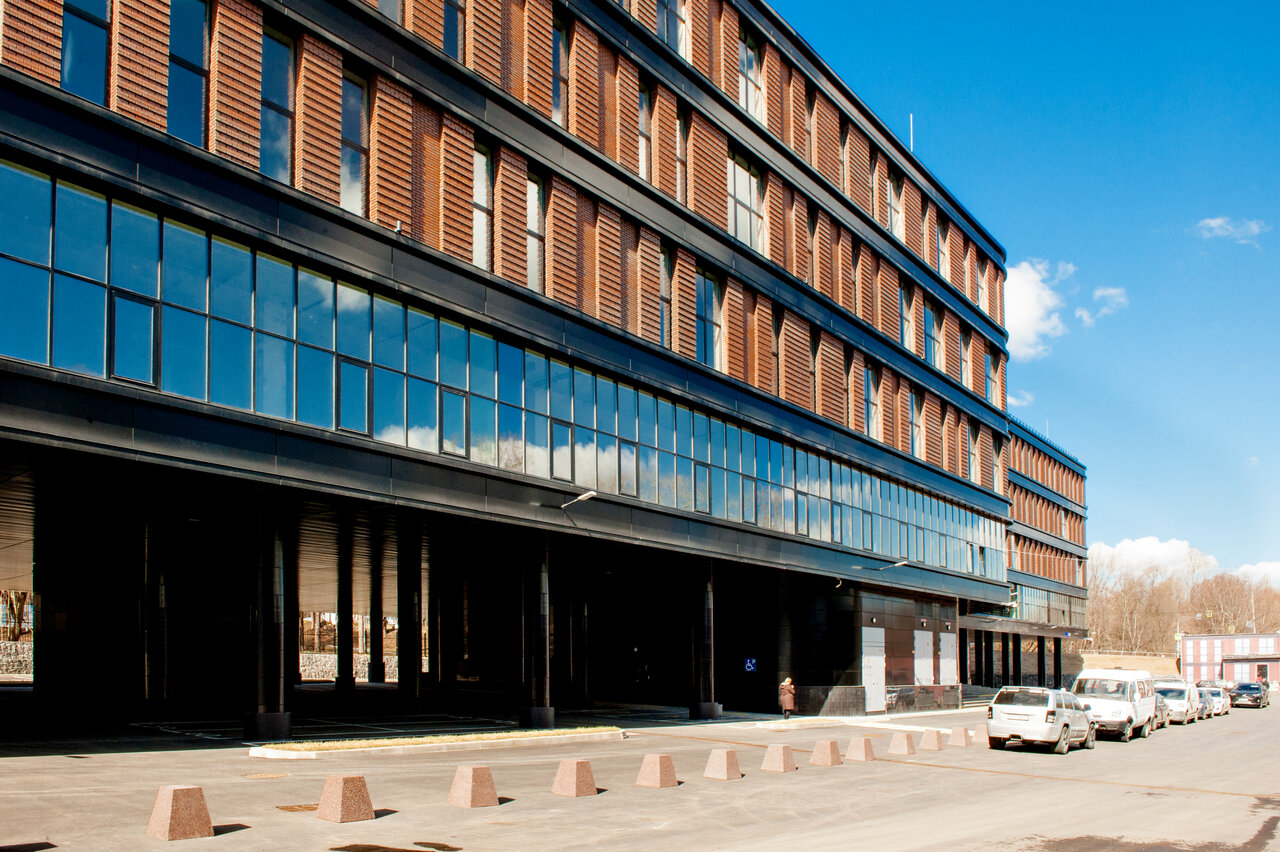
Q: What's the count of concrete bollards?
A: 13